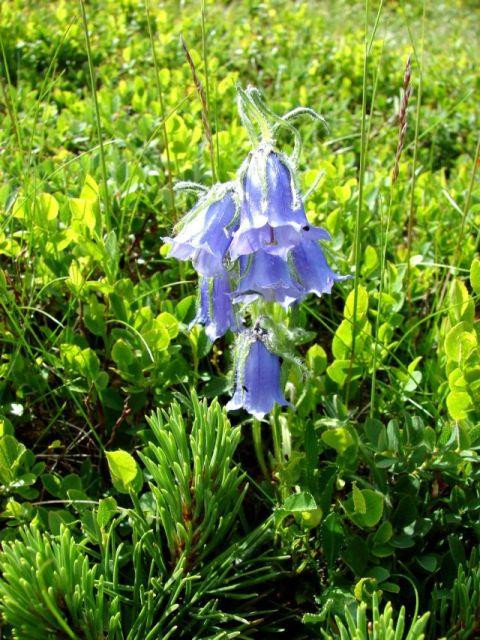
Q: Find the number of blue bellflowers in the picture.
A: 6